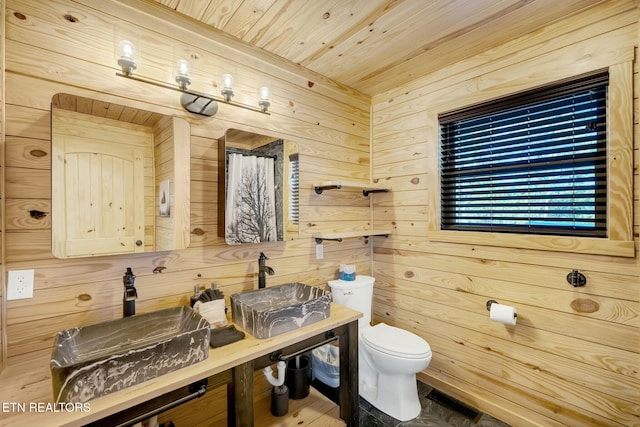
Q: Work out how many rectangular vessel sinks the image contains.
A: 2